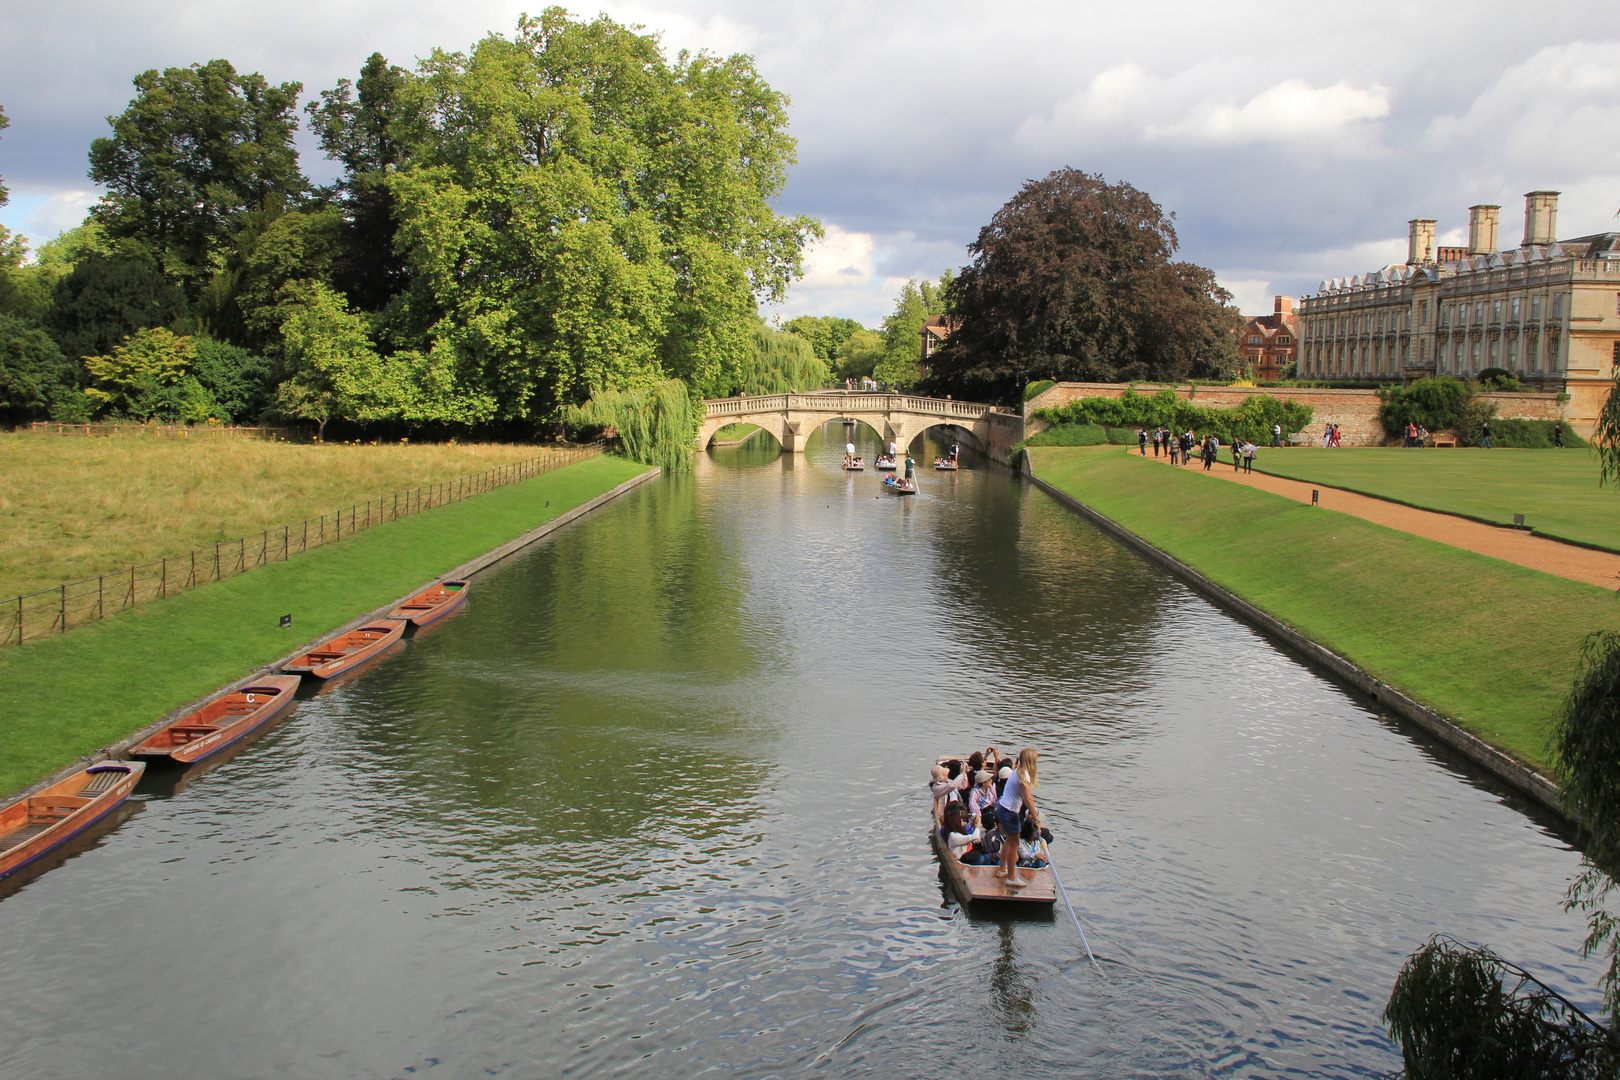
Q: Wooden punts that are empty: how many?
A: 4